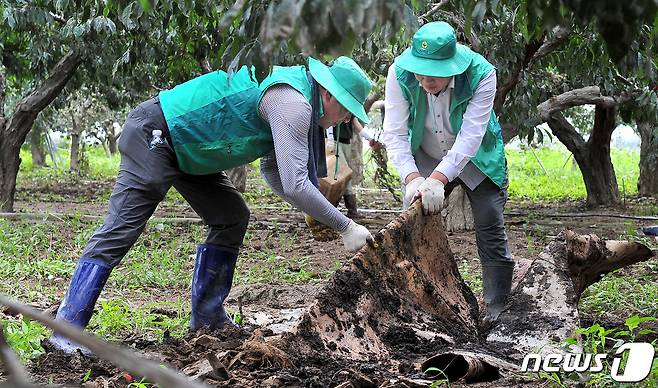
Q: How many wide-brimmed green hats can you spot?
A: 2